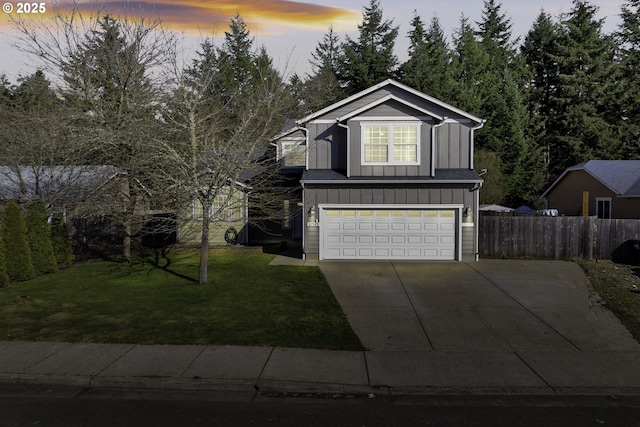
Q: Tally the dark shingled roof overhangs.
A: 1